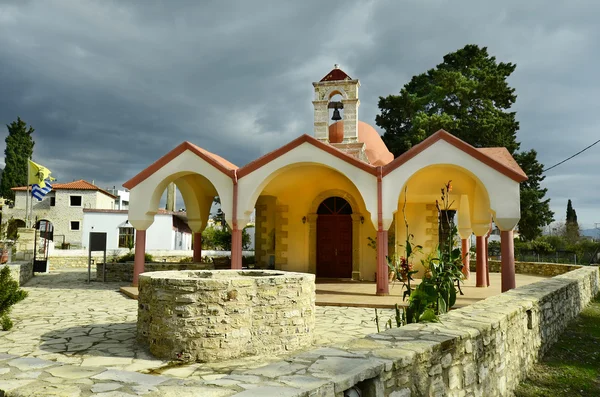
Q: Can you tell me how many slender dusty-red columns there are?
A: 7